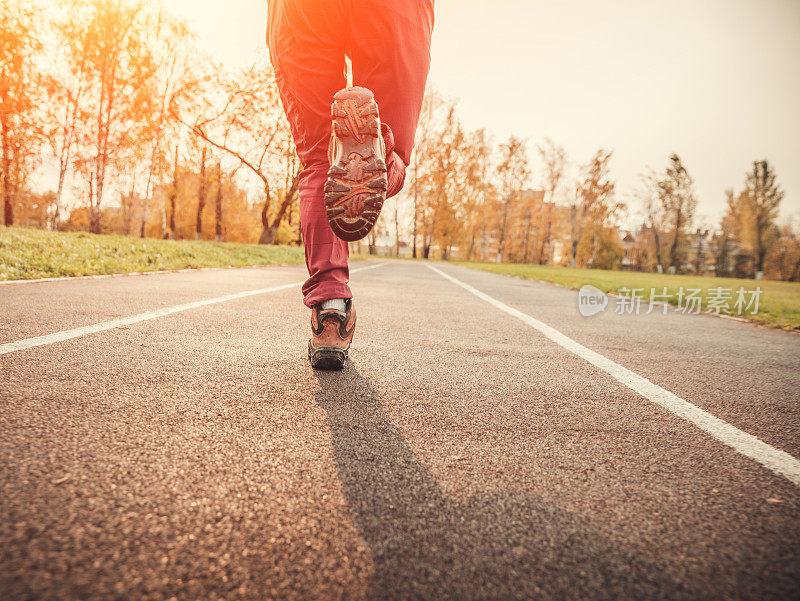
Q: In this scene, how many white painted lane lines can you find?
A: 2